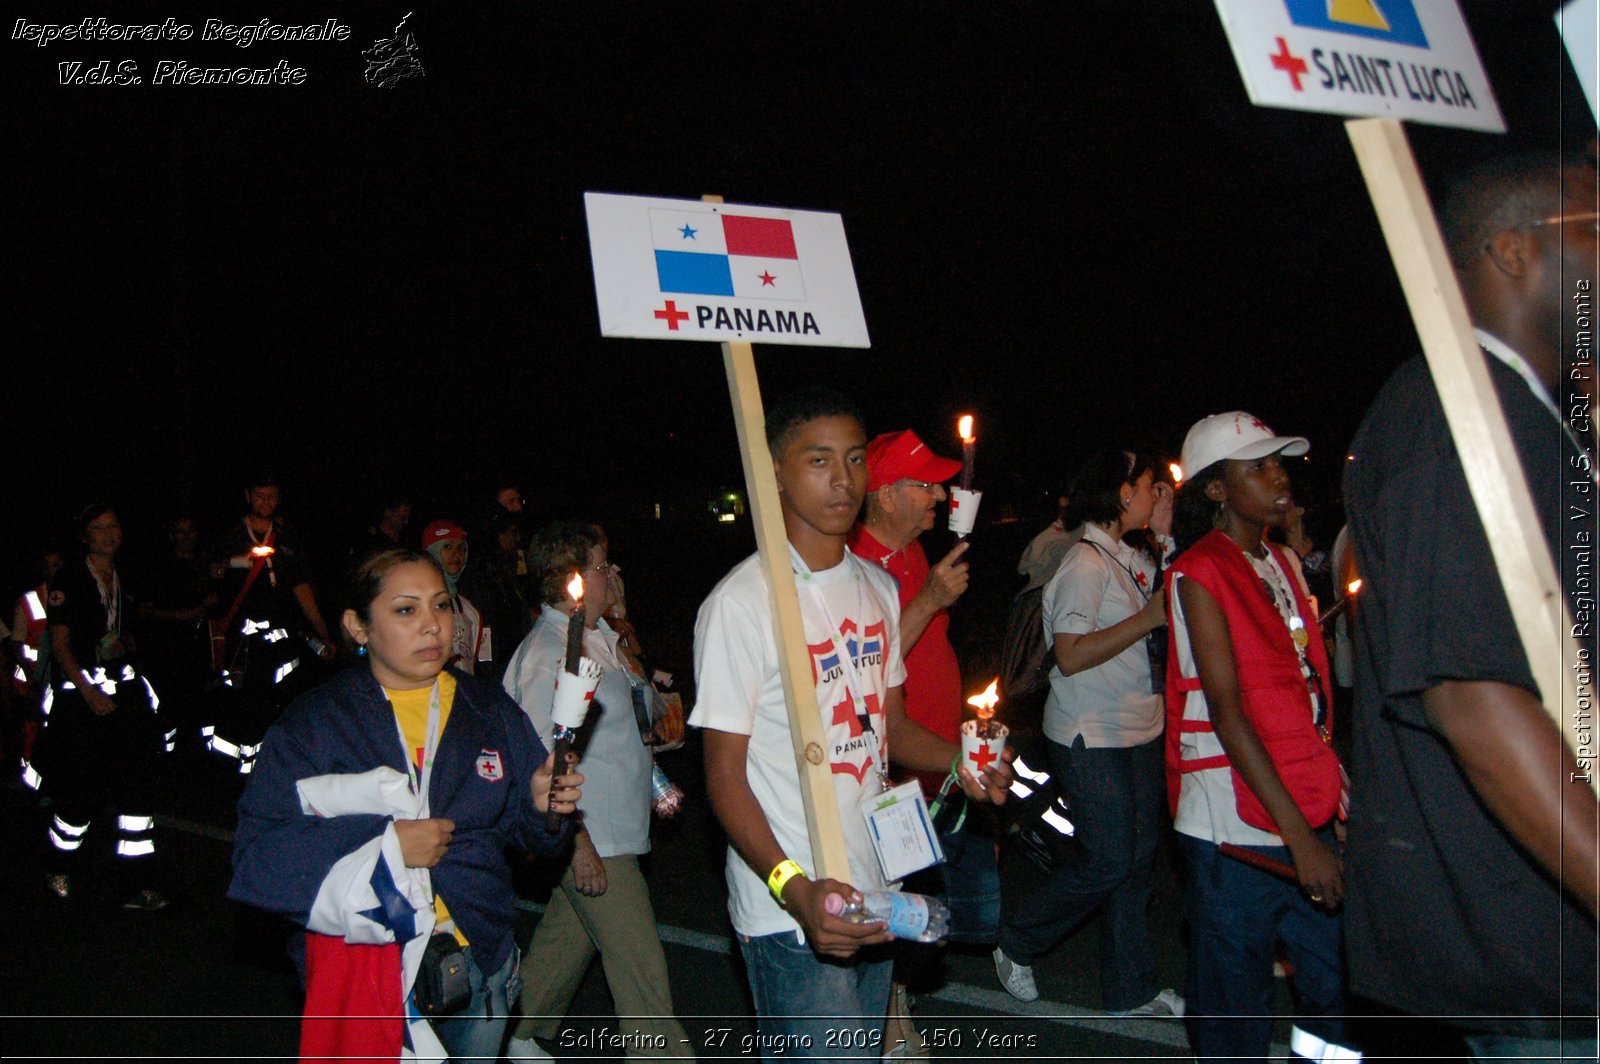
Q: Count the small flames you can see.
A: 6